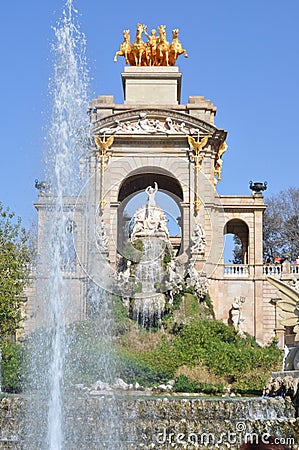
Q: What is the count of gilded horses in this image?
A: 4